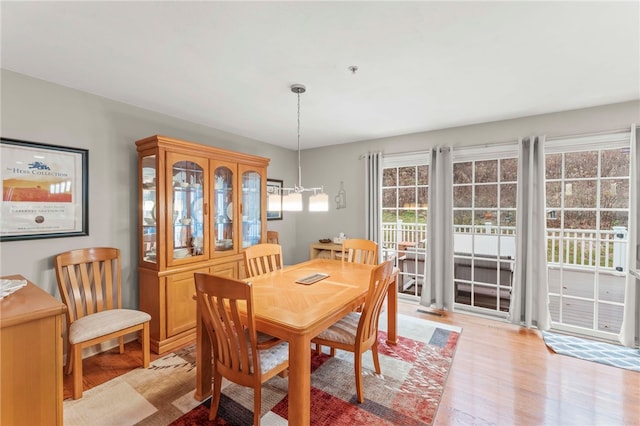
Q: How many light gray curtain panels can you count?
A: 4